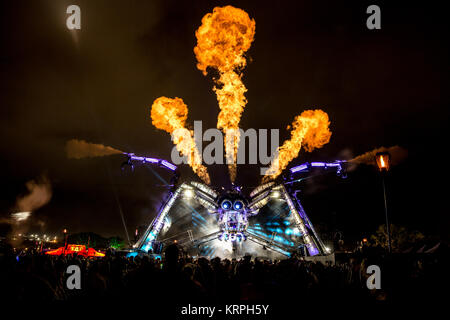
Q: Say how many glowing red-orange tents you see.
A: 1